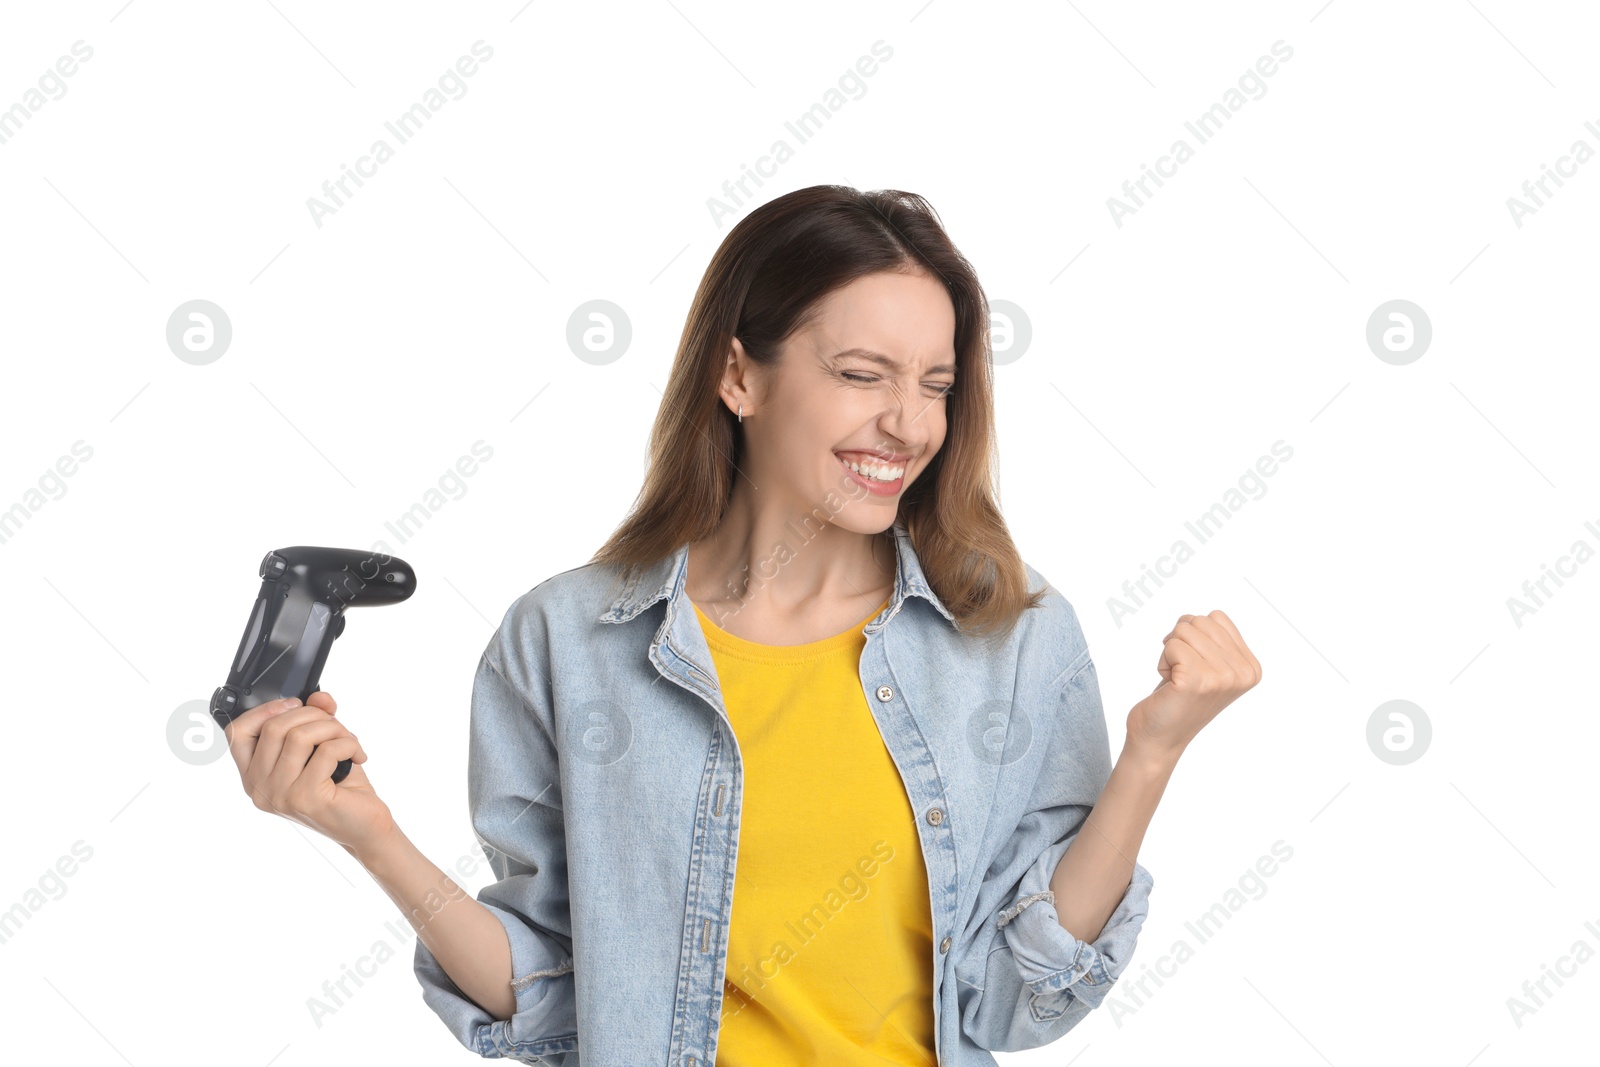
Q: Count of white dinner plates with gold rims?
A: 0